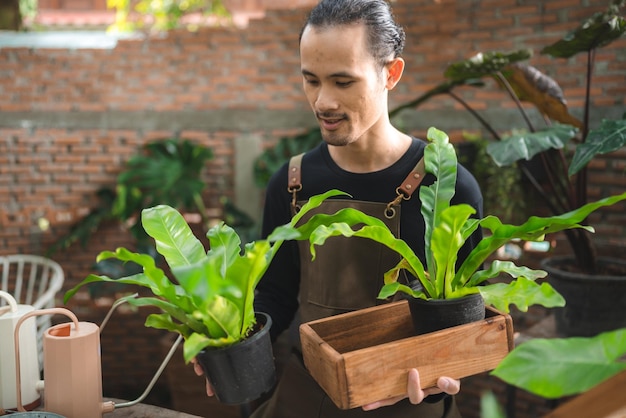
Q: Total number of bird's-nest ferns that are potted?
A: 2